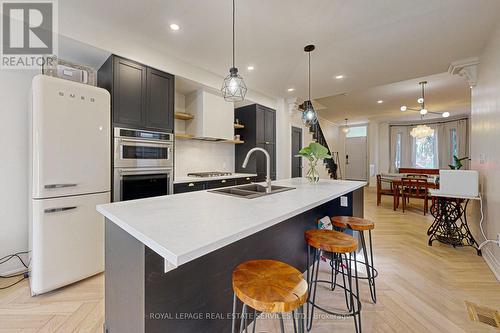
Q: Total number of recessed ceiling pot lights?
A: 5